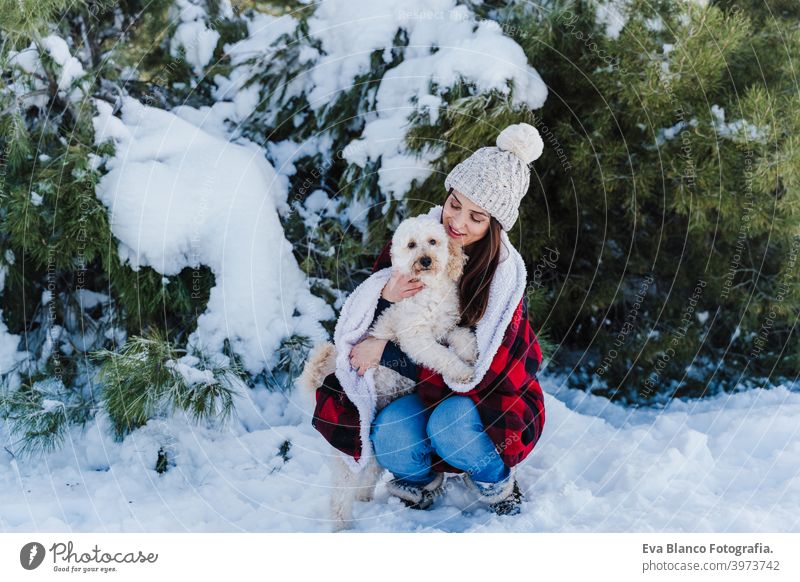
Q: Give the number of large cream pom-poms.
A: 1